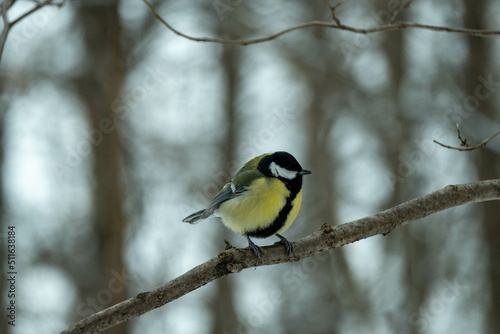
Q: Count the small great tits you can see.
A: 1